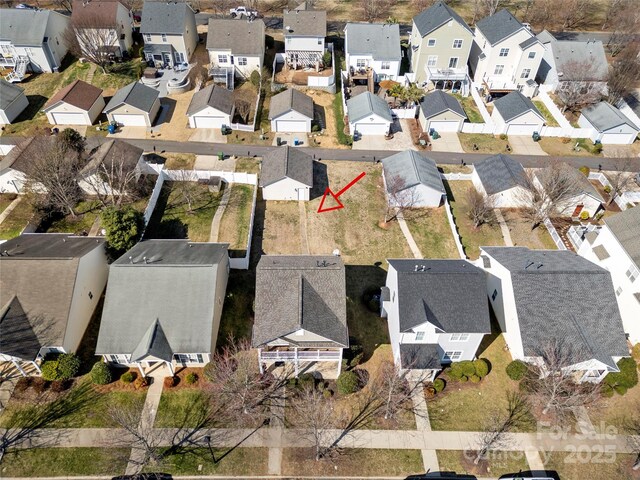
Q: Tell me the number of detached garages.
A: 15